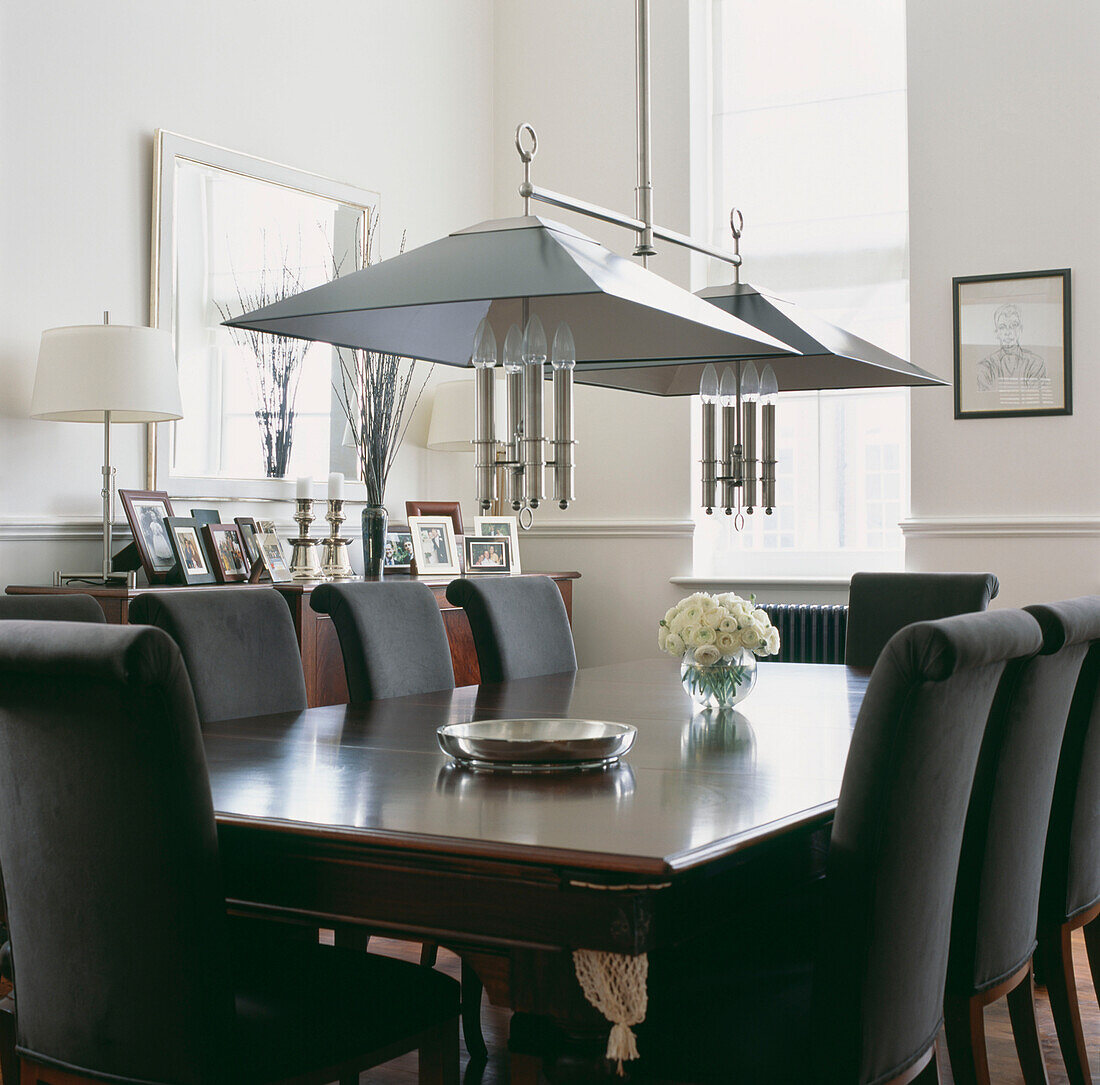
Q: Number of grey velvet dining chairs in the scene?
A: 9